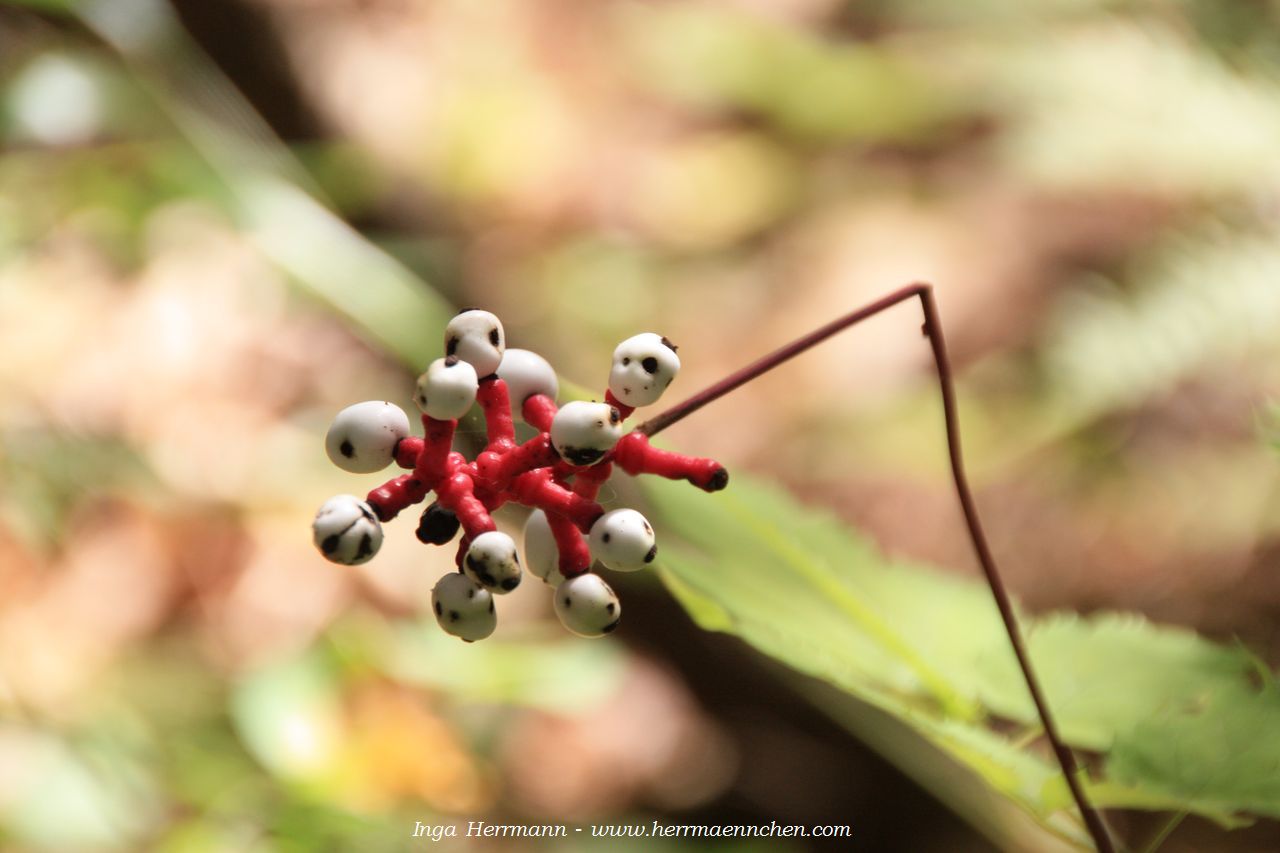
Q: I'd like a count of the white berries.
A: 12